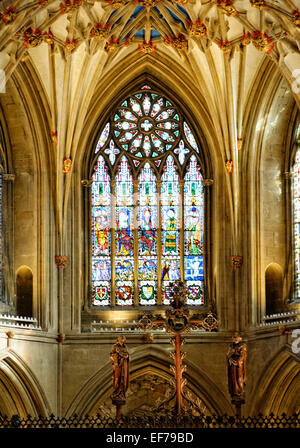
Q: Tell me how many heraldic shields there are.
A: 5